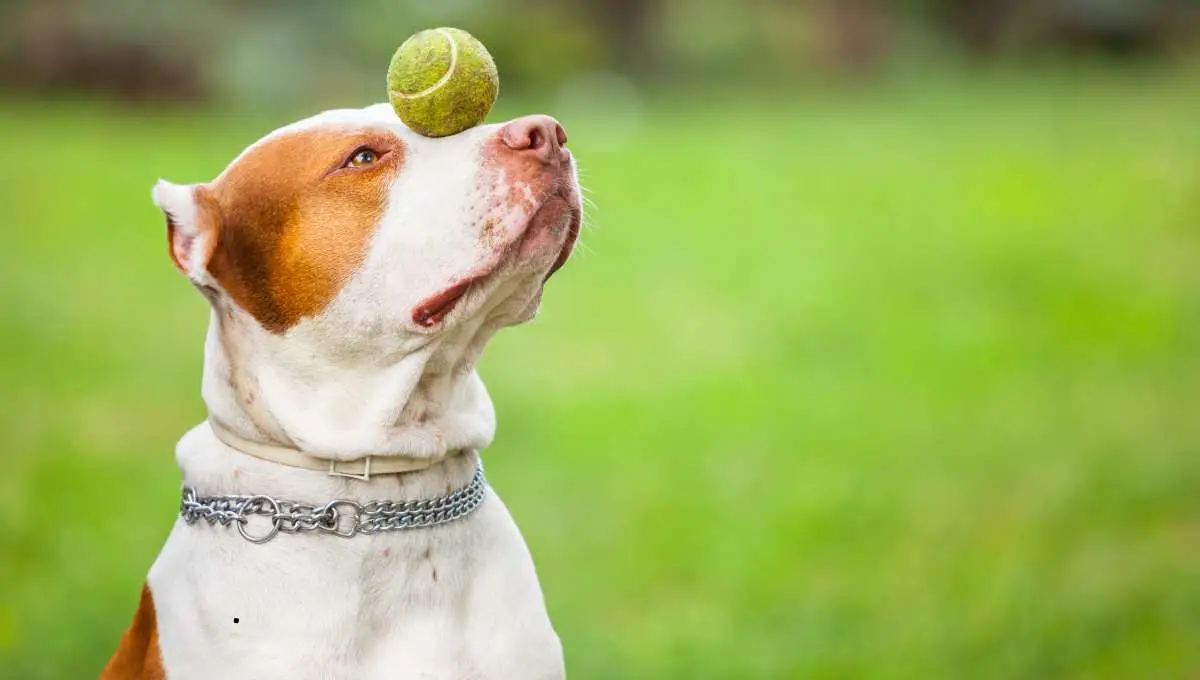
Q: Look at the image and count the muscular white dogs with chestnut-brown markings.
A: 1